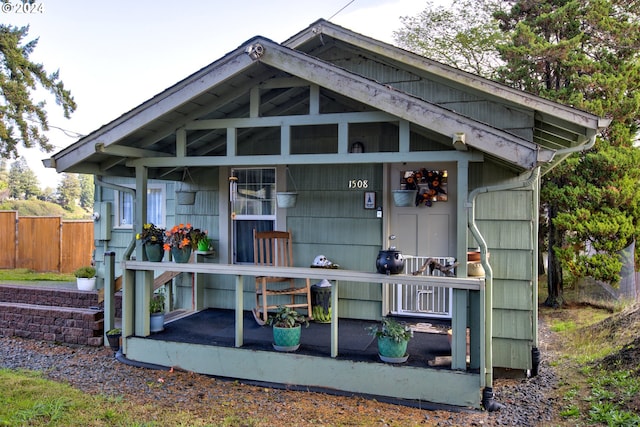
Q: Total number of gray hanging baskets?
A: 3